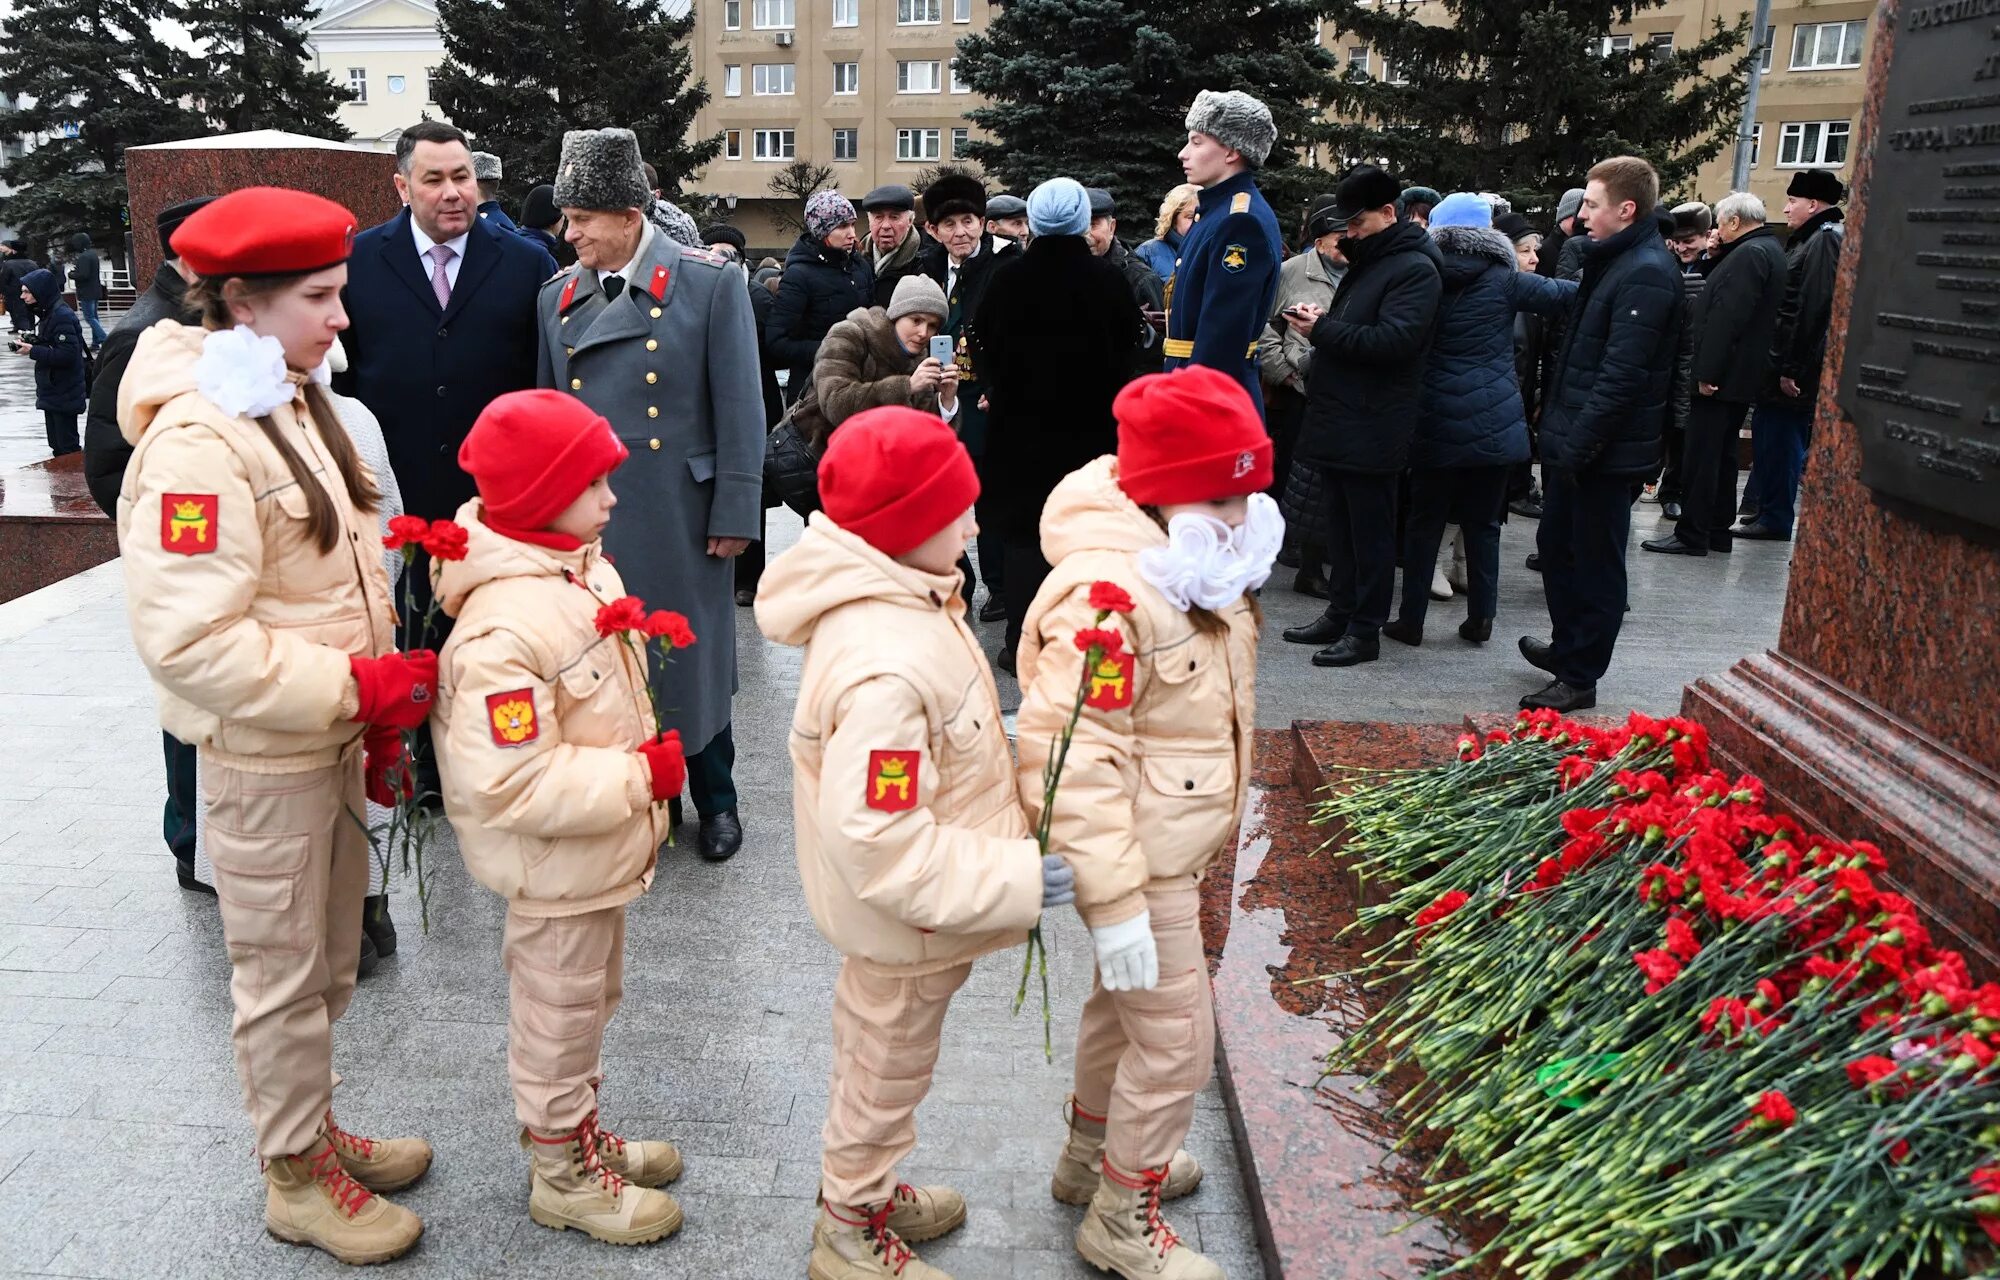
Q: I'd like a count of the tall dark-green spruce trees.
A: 5